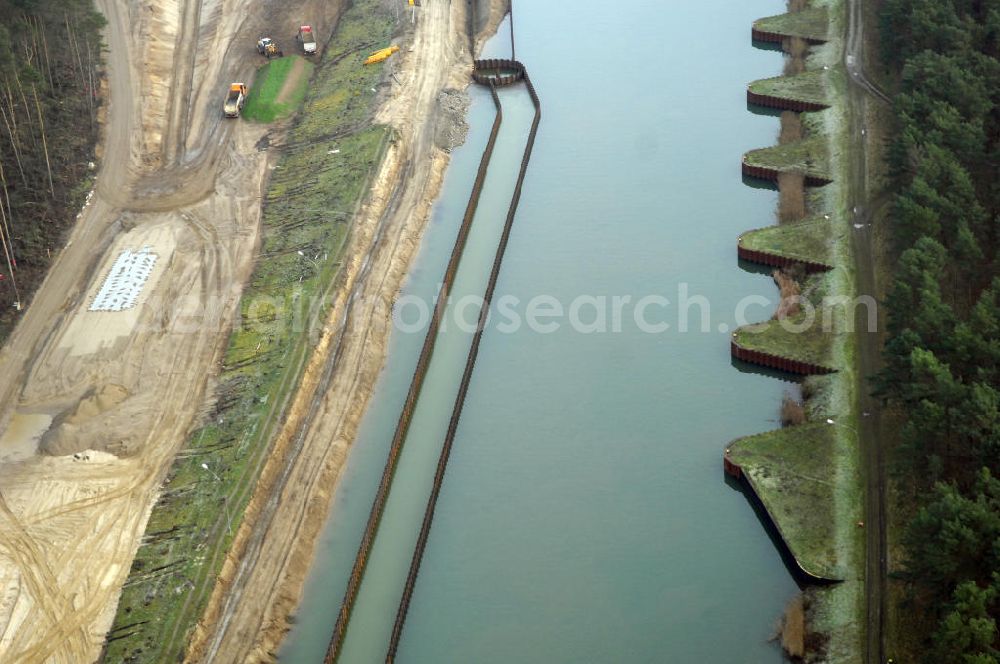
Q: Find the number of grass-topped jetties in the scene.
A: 6